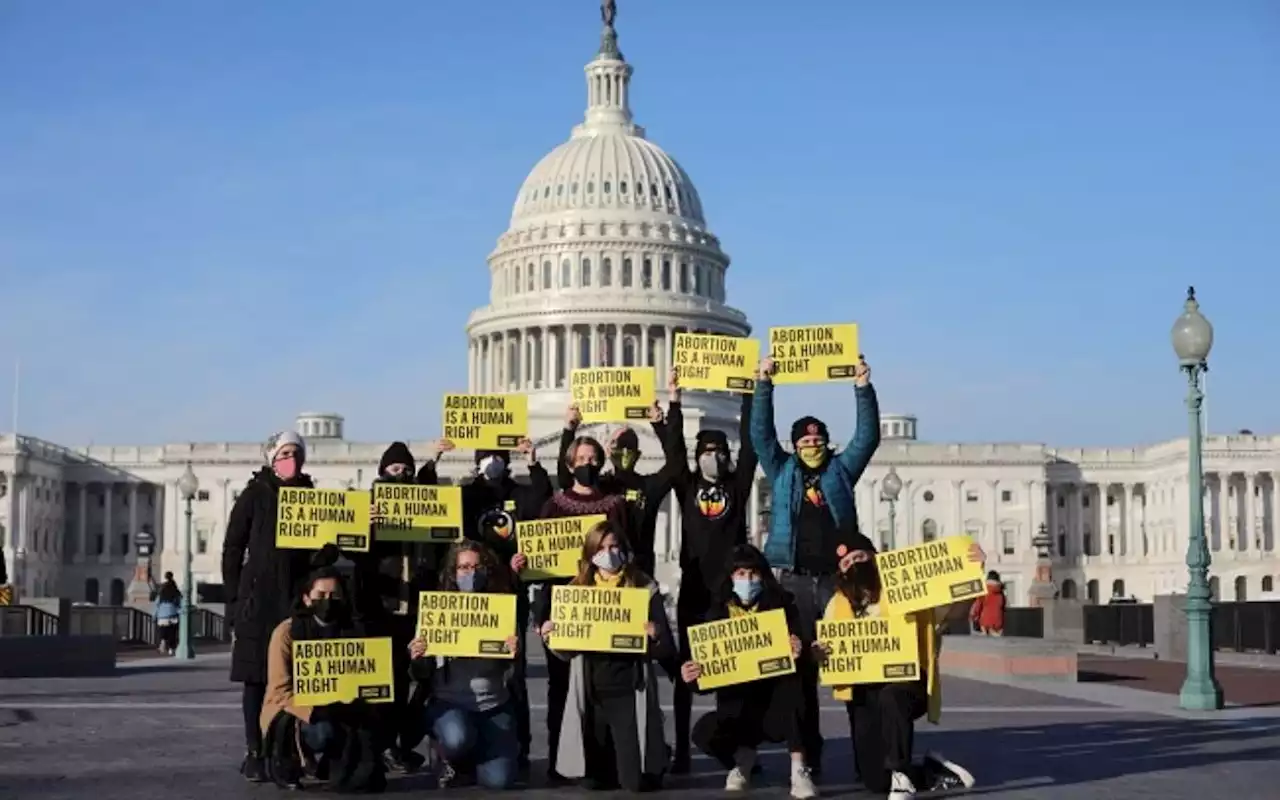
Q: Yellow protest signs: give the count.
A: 13